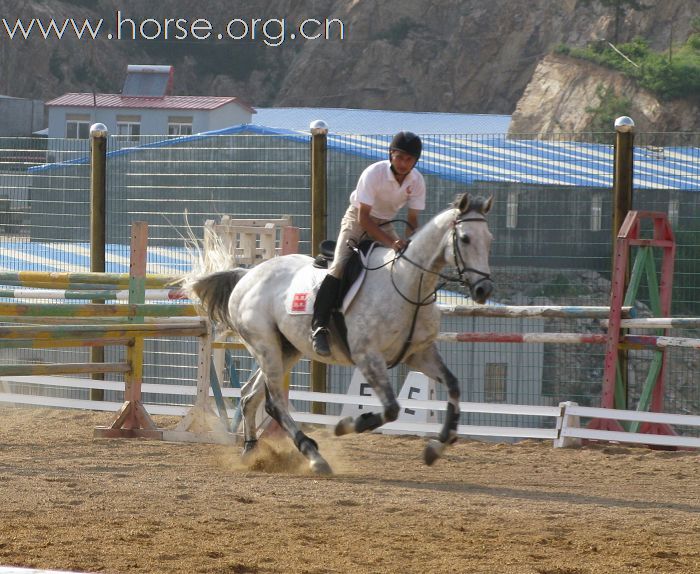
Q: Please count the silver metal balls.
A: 3